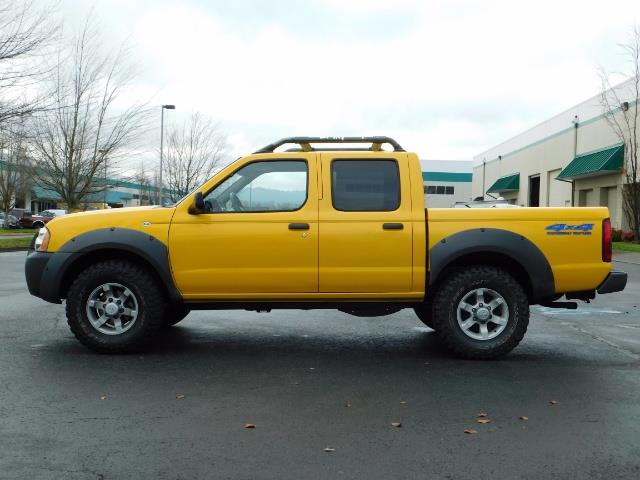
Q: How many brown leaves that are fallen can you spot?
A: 11